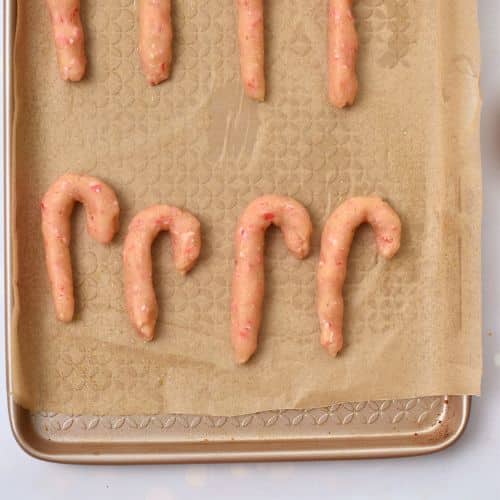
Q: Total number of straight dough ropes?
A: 4